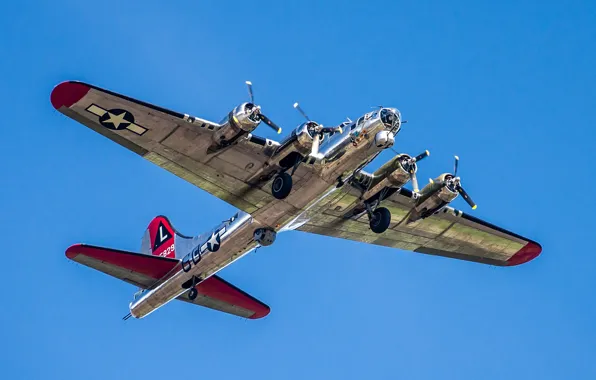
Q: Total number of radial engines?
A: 4